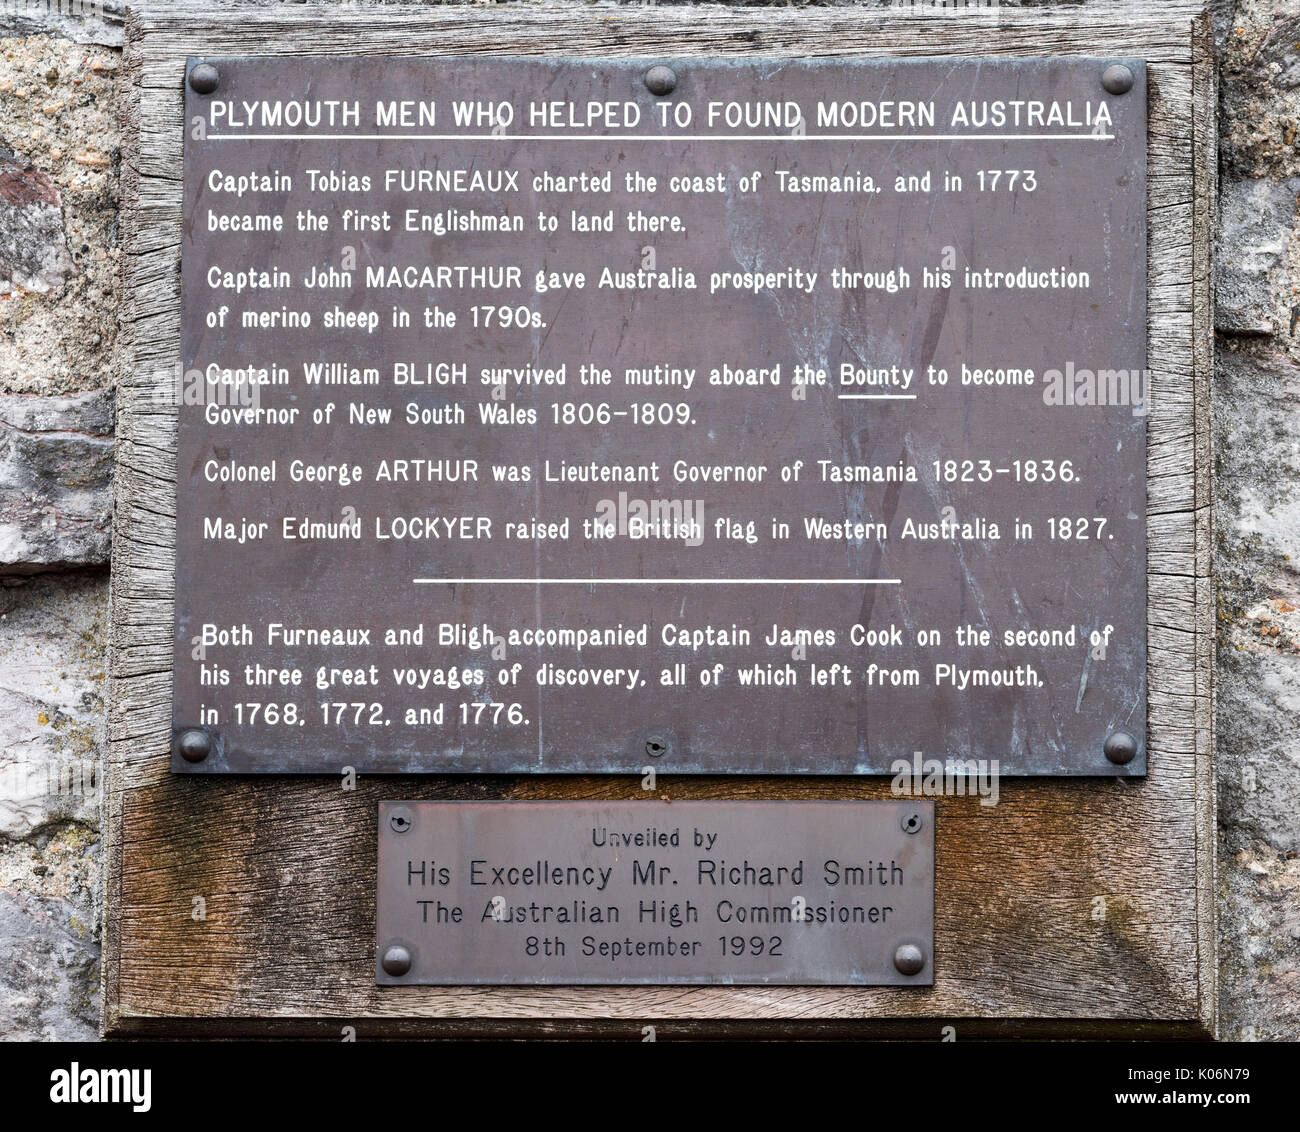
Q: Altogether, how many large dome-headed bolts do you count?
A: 7